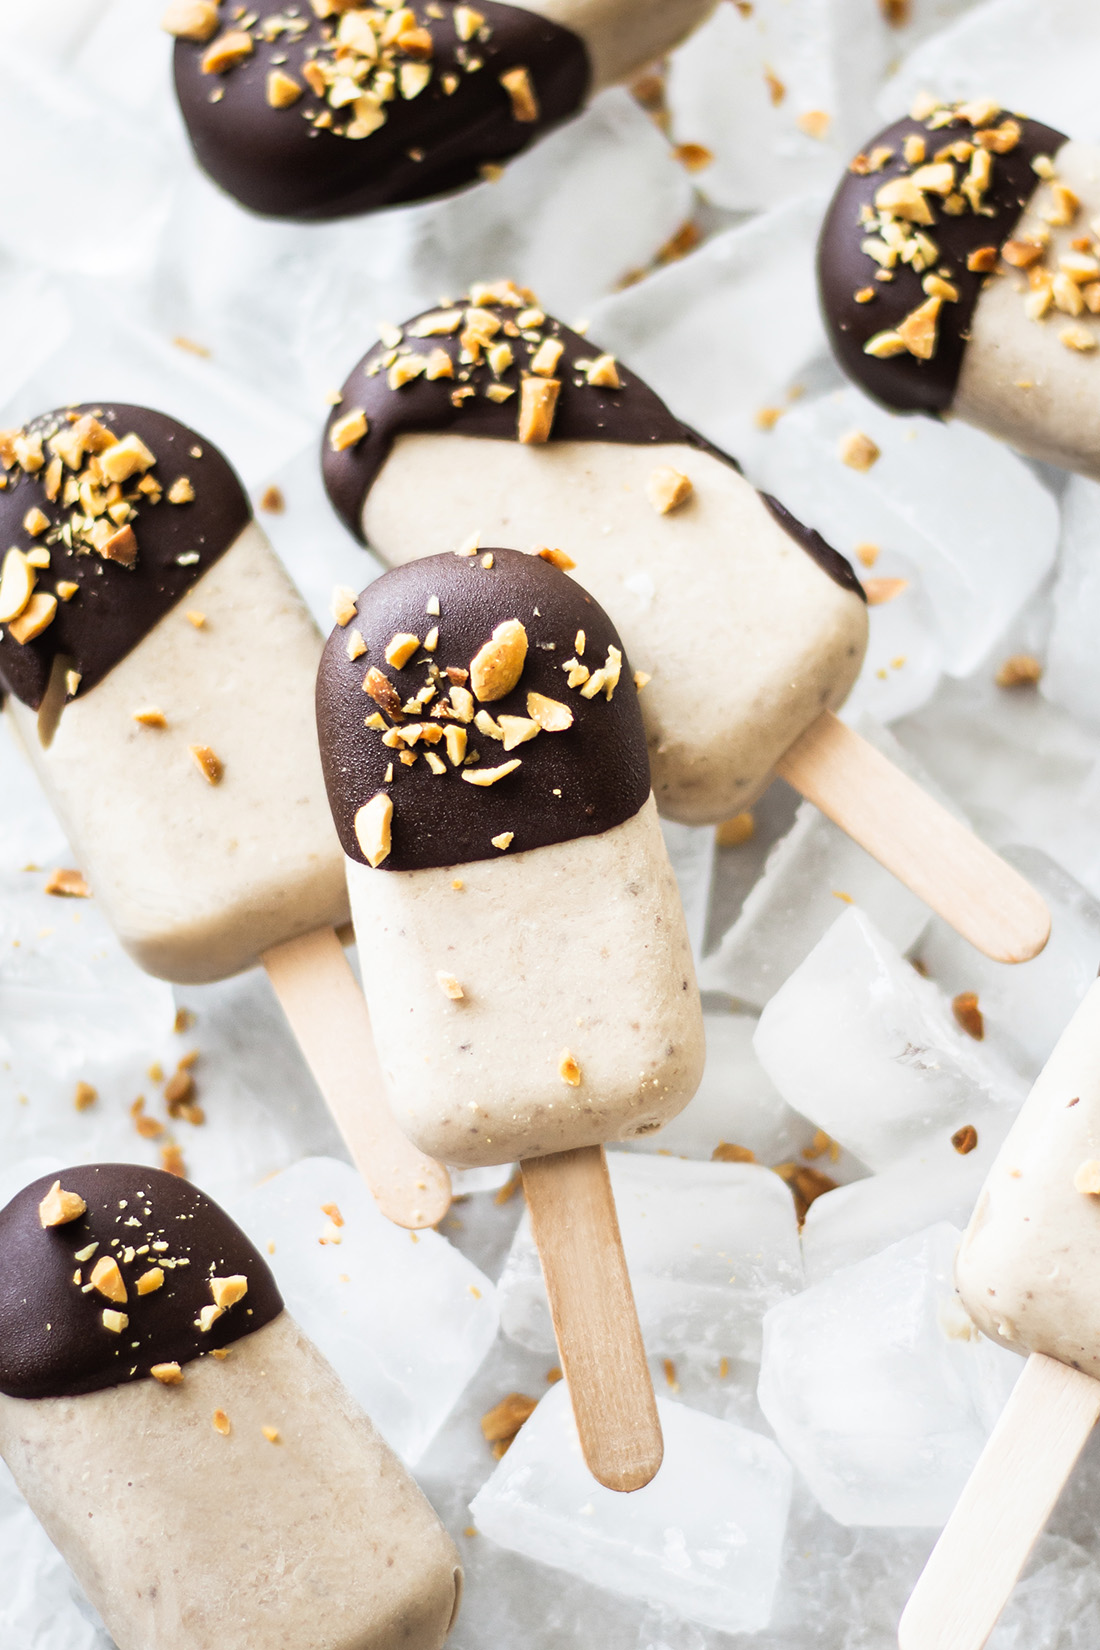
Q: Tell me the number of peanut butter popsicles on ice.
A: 7